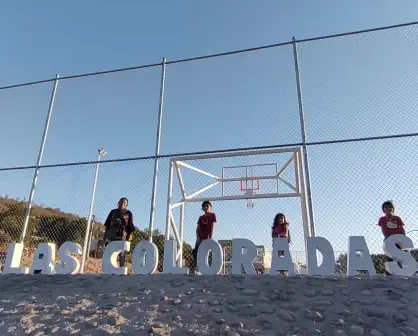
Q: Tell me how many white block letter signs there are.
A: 12